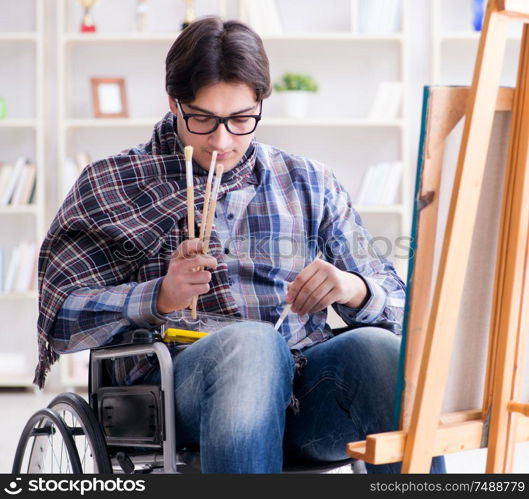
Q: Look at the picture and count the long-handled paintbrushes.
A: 4